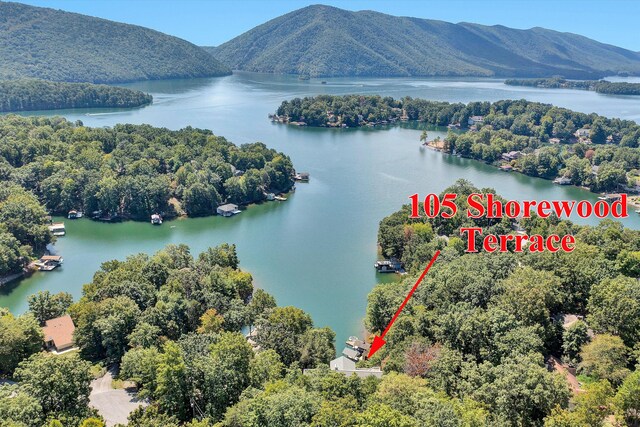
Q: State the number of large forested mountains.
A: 2